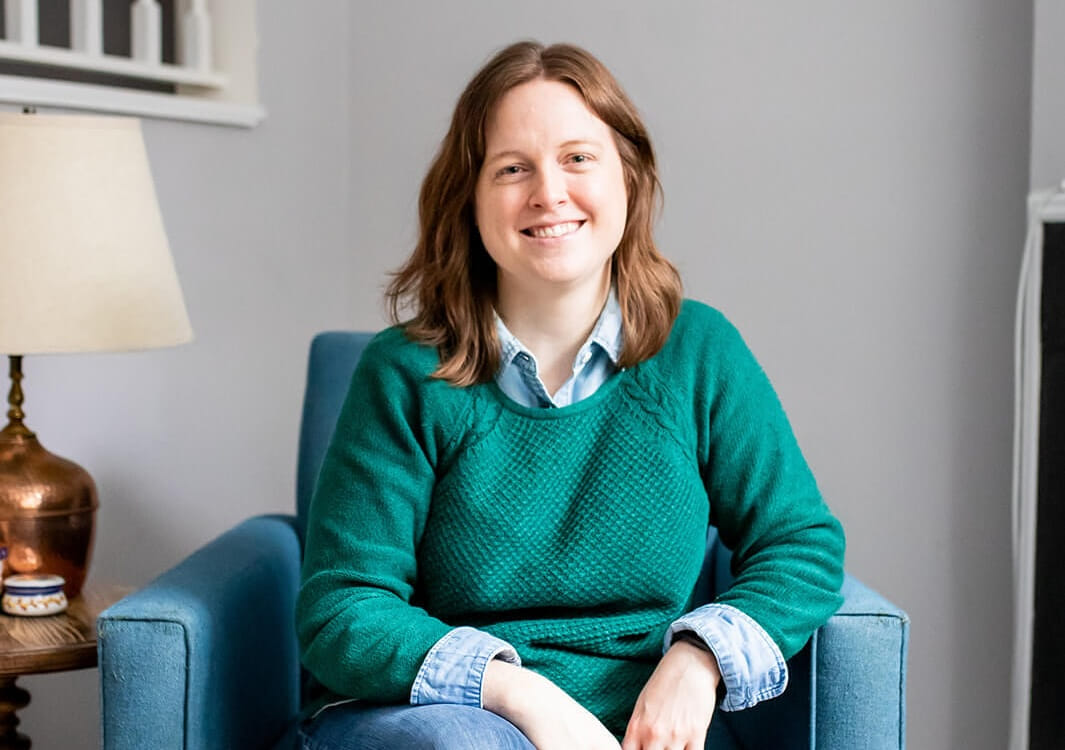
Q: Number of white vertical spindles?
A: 4